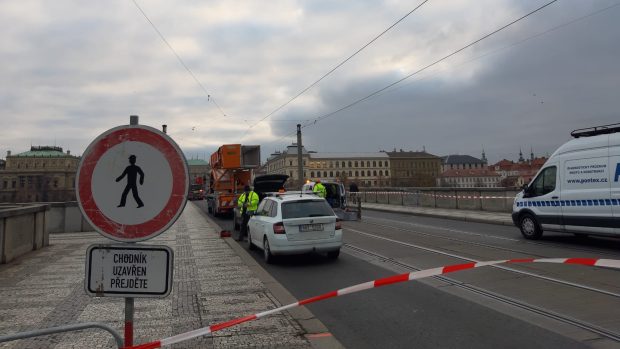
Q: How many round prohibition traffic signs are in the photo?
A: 1